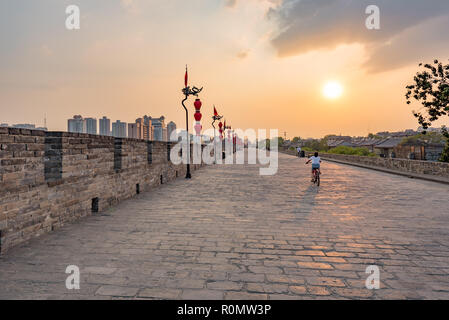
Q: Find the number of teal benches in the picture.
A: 0